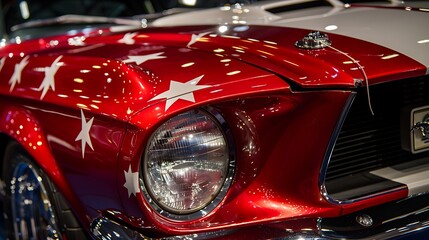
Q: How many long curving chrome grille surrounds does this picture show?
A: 1